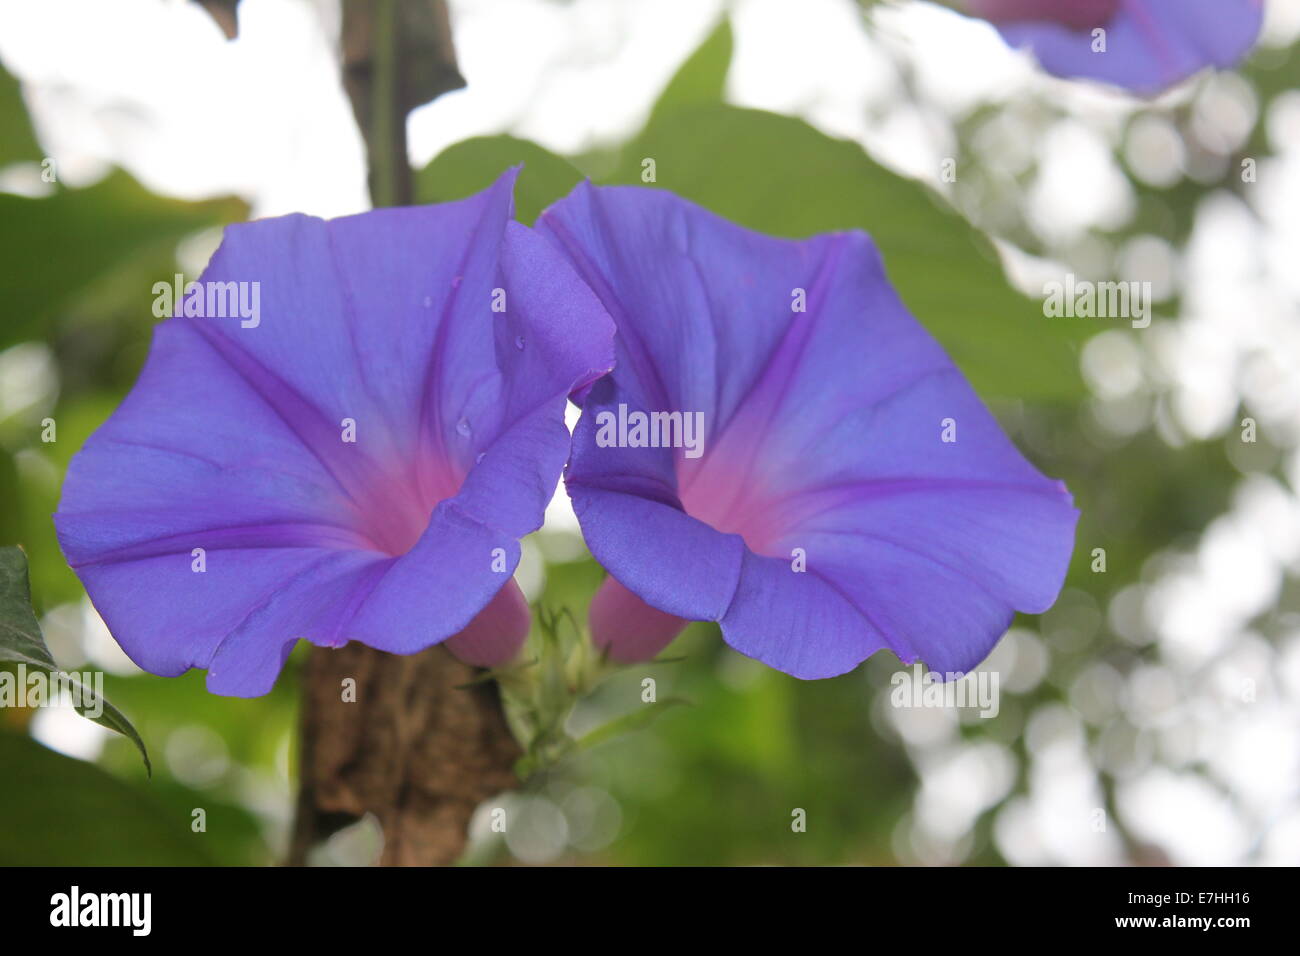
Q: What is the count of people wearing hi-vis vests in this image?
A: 0